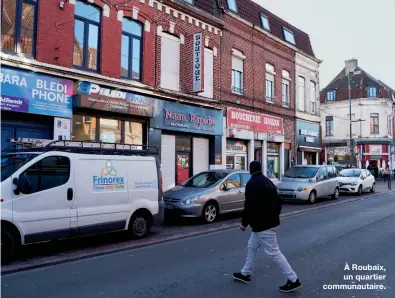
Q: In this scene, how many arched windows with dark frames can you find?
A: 3